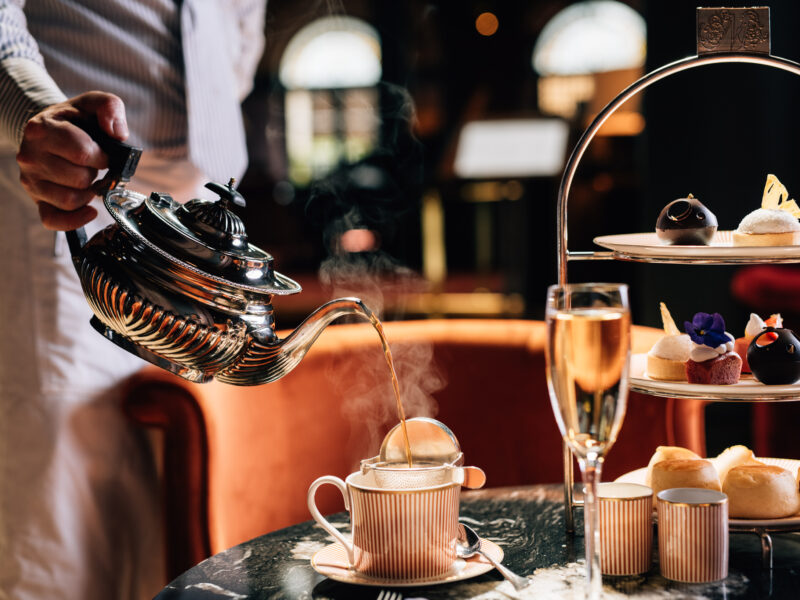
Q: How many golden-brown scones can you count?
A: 4